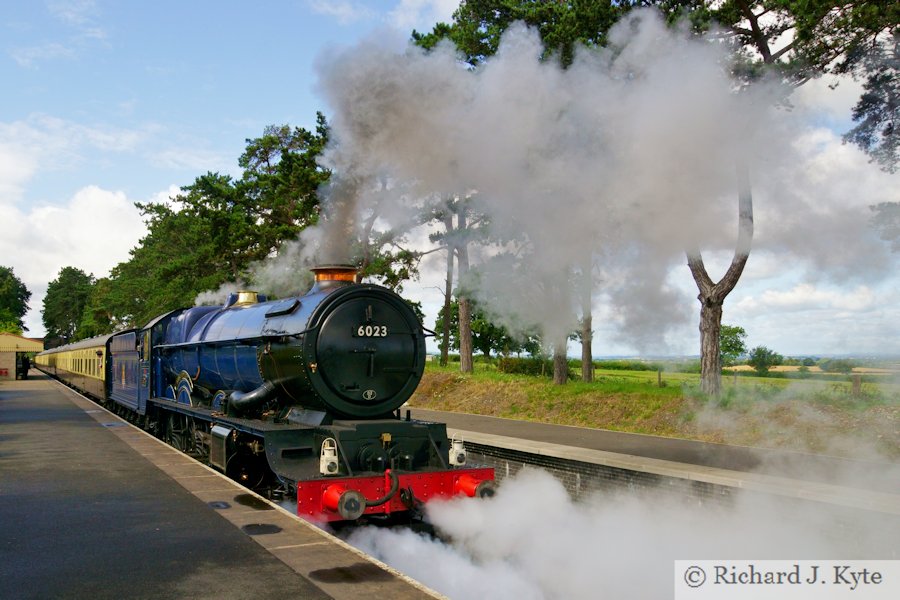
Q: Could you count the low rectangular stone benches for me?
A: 0